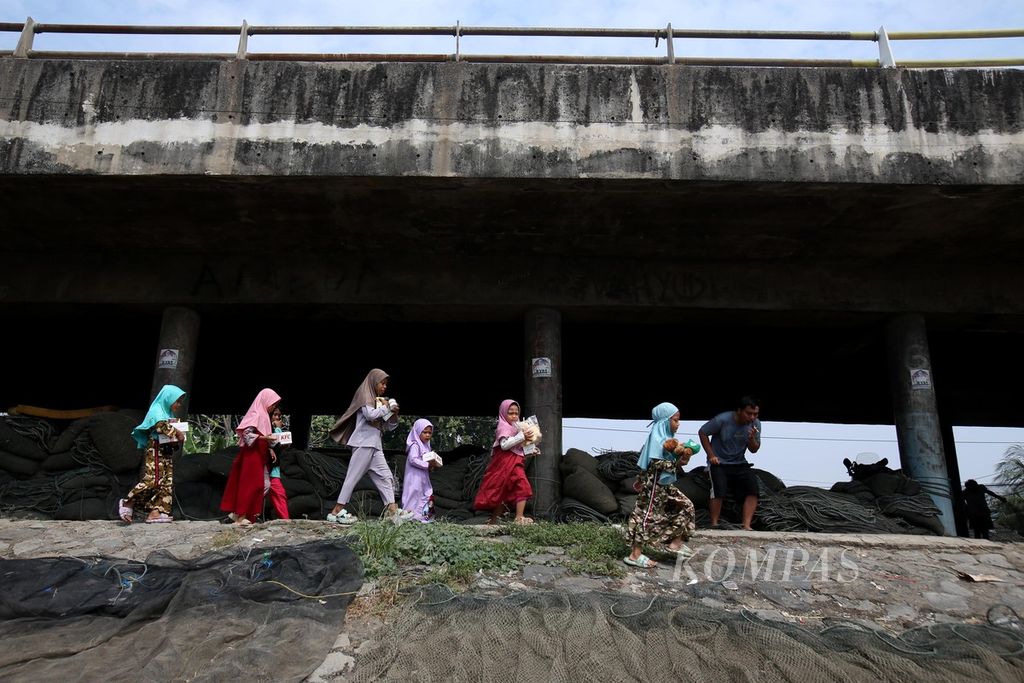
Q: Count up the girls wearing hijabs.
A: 6